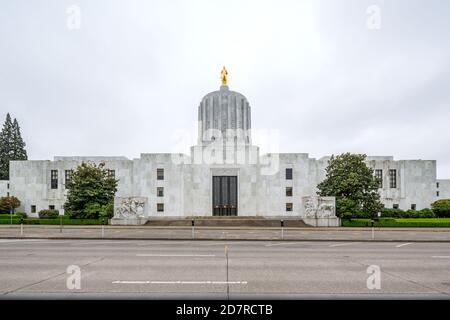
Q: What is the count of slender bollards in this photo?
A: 5